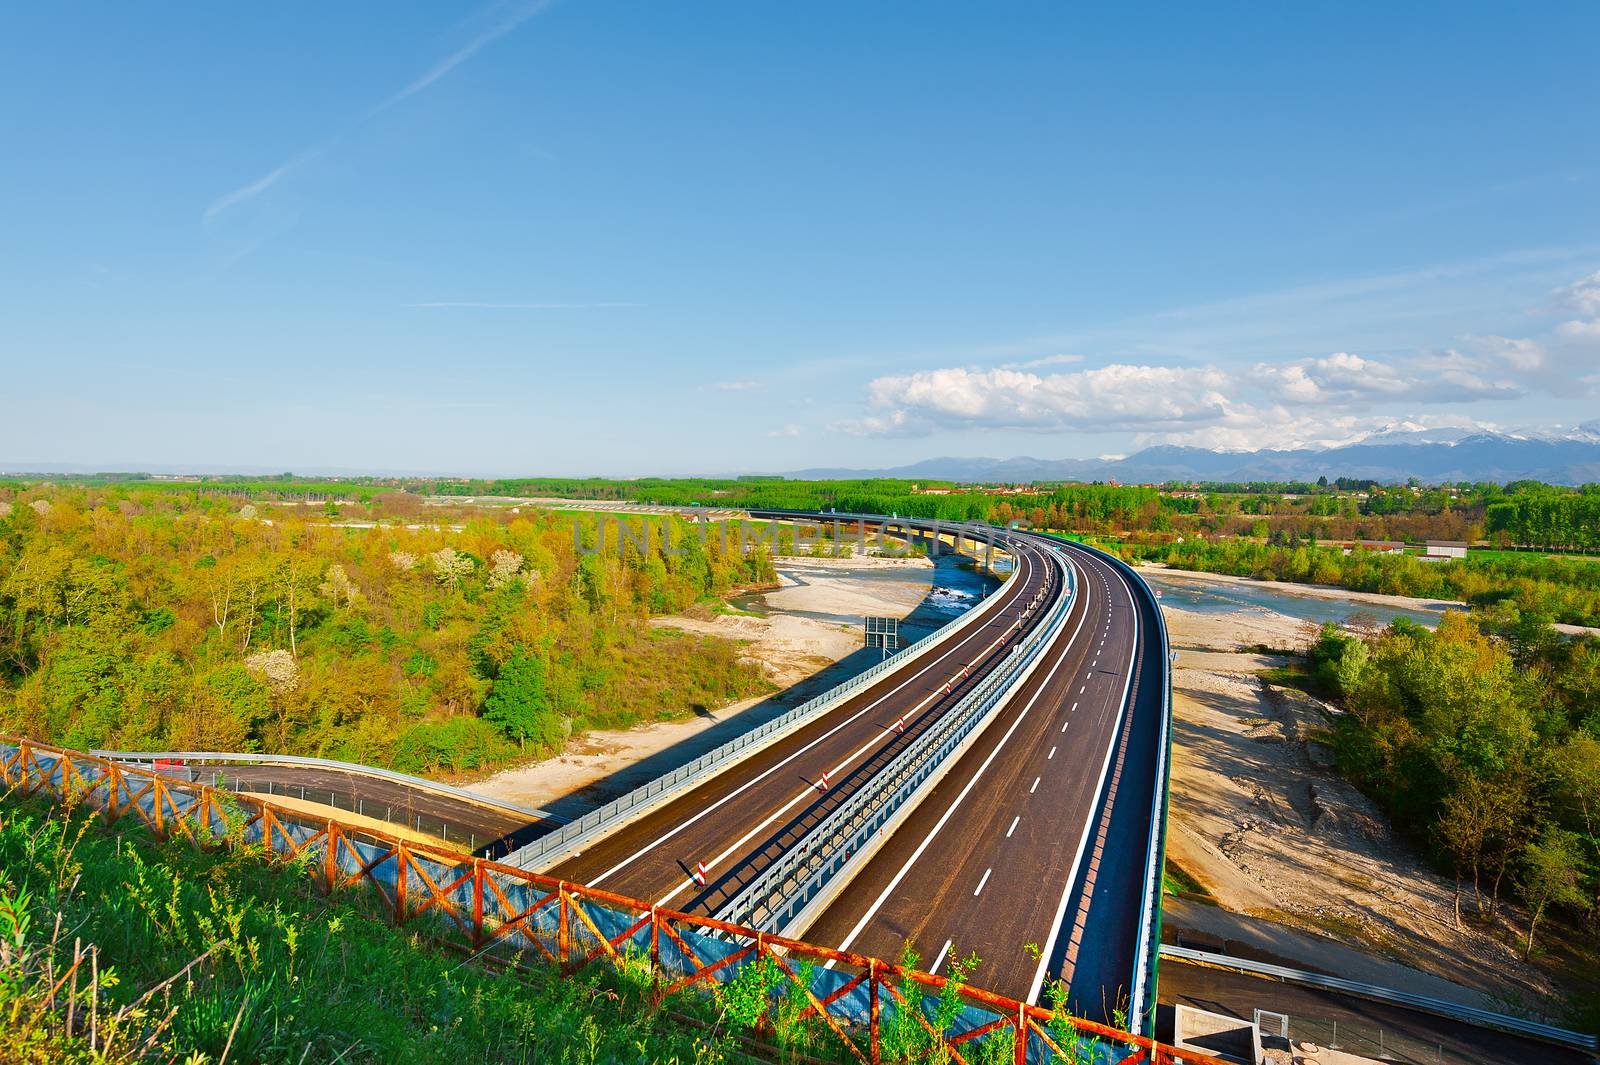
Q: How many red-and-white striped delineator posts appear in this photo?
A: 6